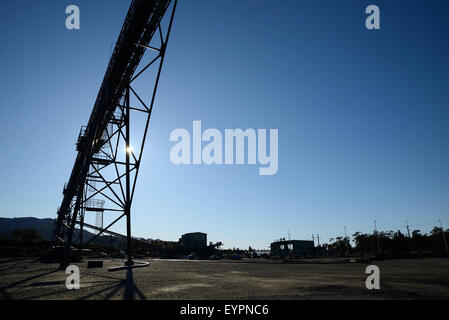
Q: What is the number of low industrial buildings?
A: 2